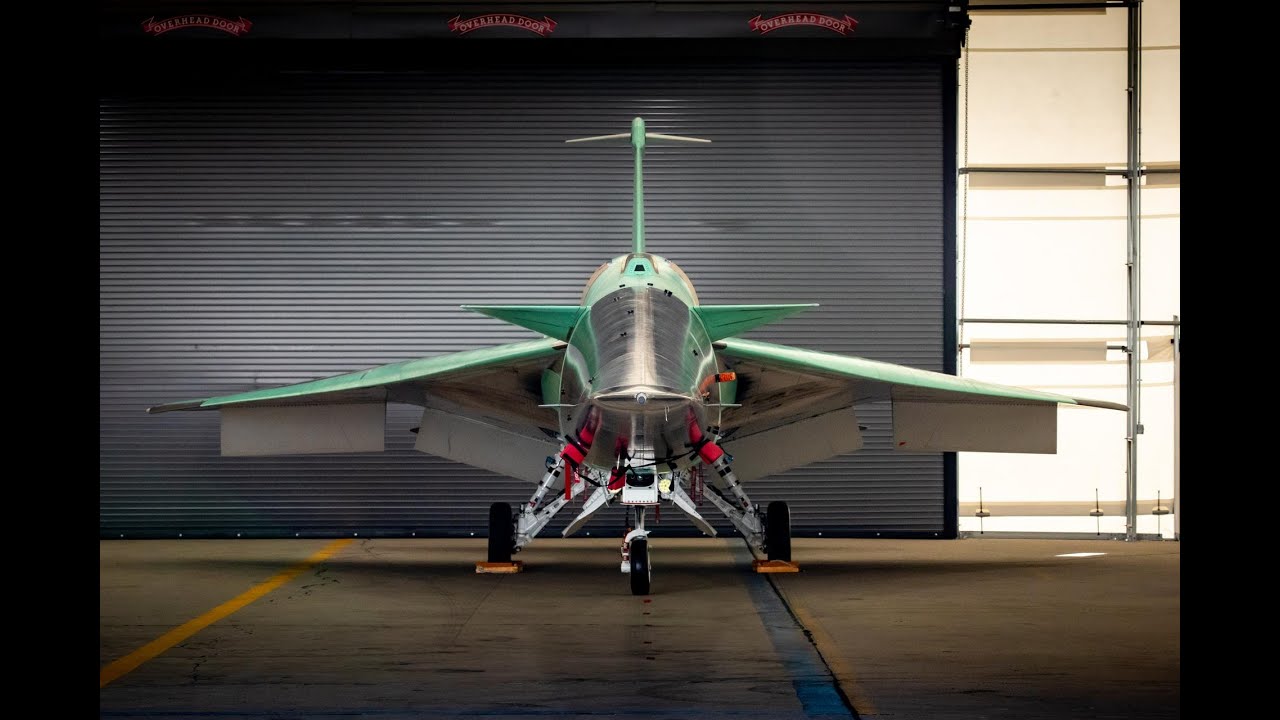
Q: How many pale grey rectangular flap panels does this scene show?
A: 4